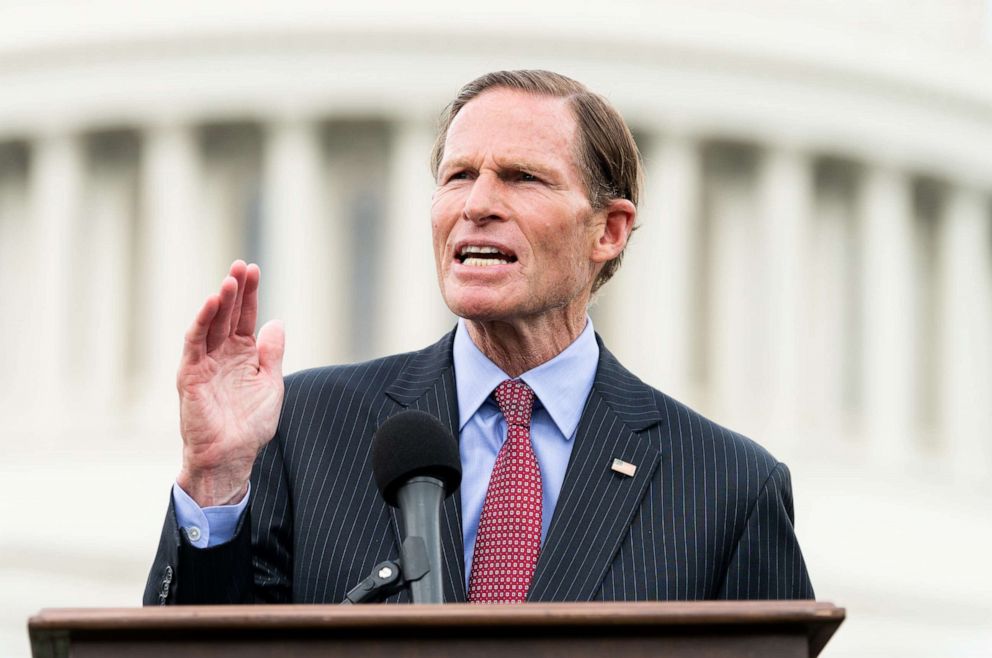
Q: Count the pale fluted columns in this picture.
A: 8